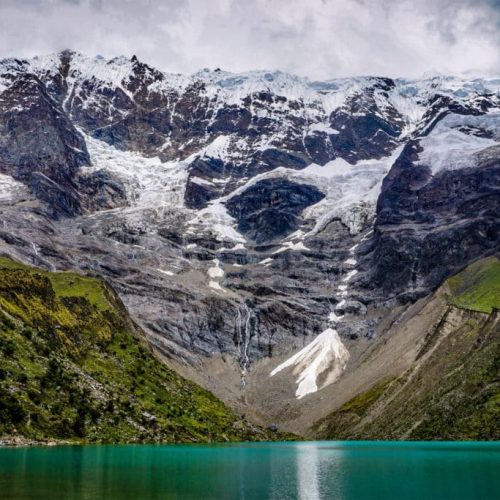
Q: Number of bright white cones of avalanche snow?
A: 1